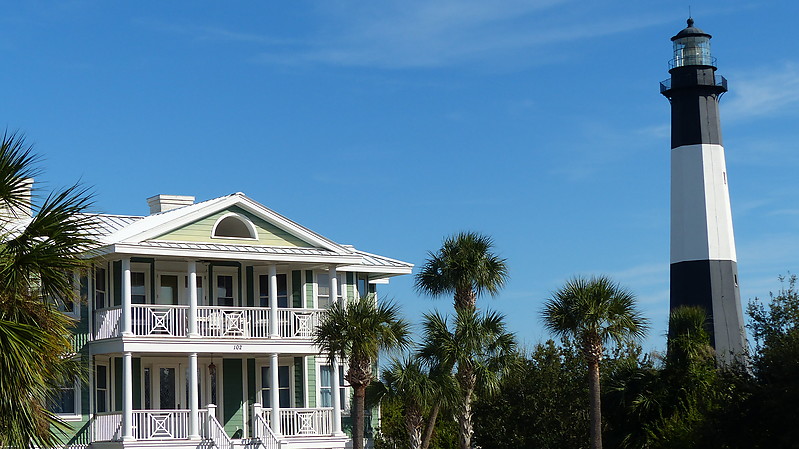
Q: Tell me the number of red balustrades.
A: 0